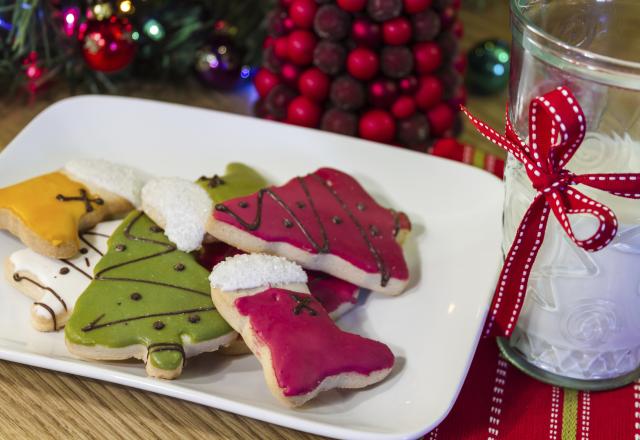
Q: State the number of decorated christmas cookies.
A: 7